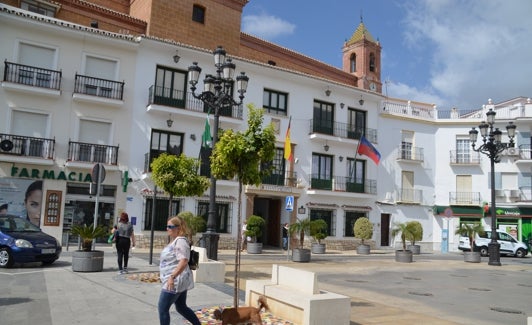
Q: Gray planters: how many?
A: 8